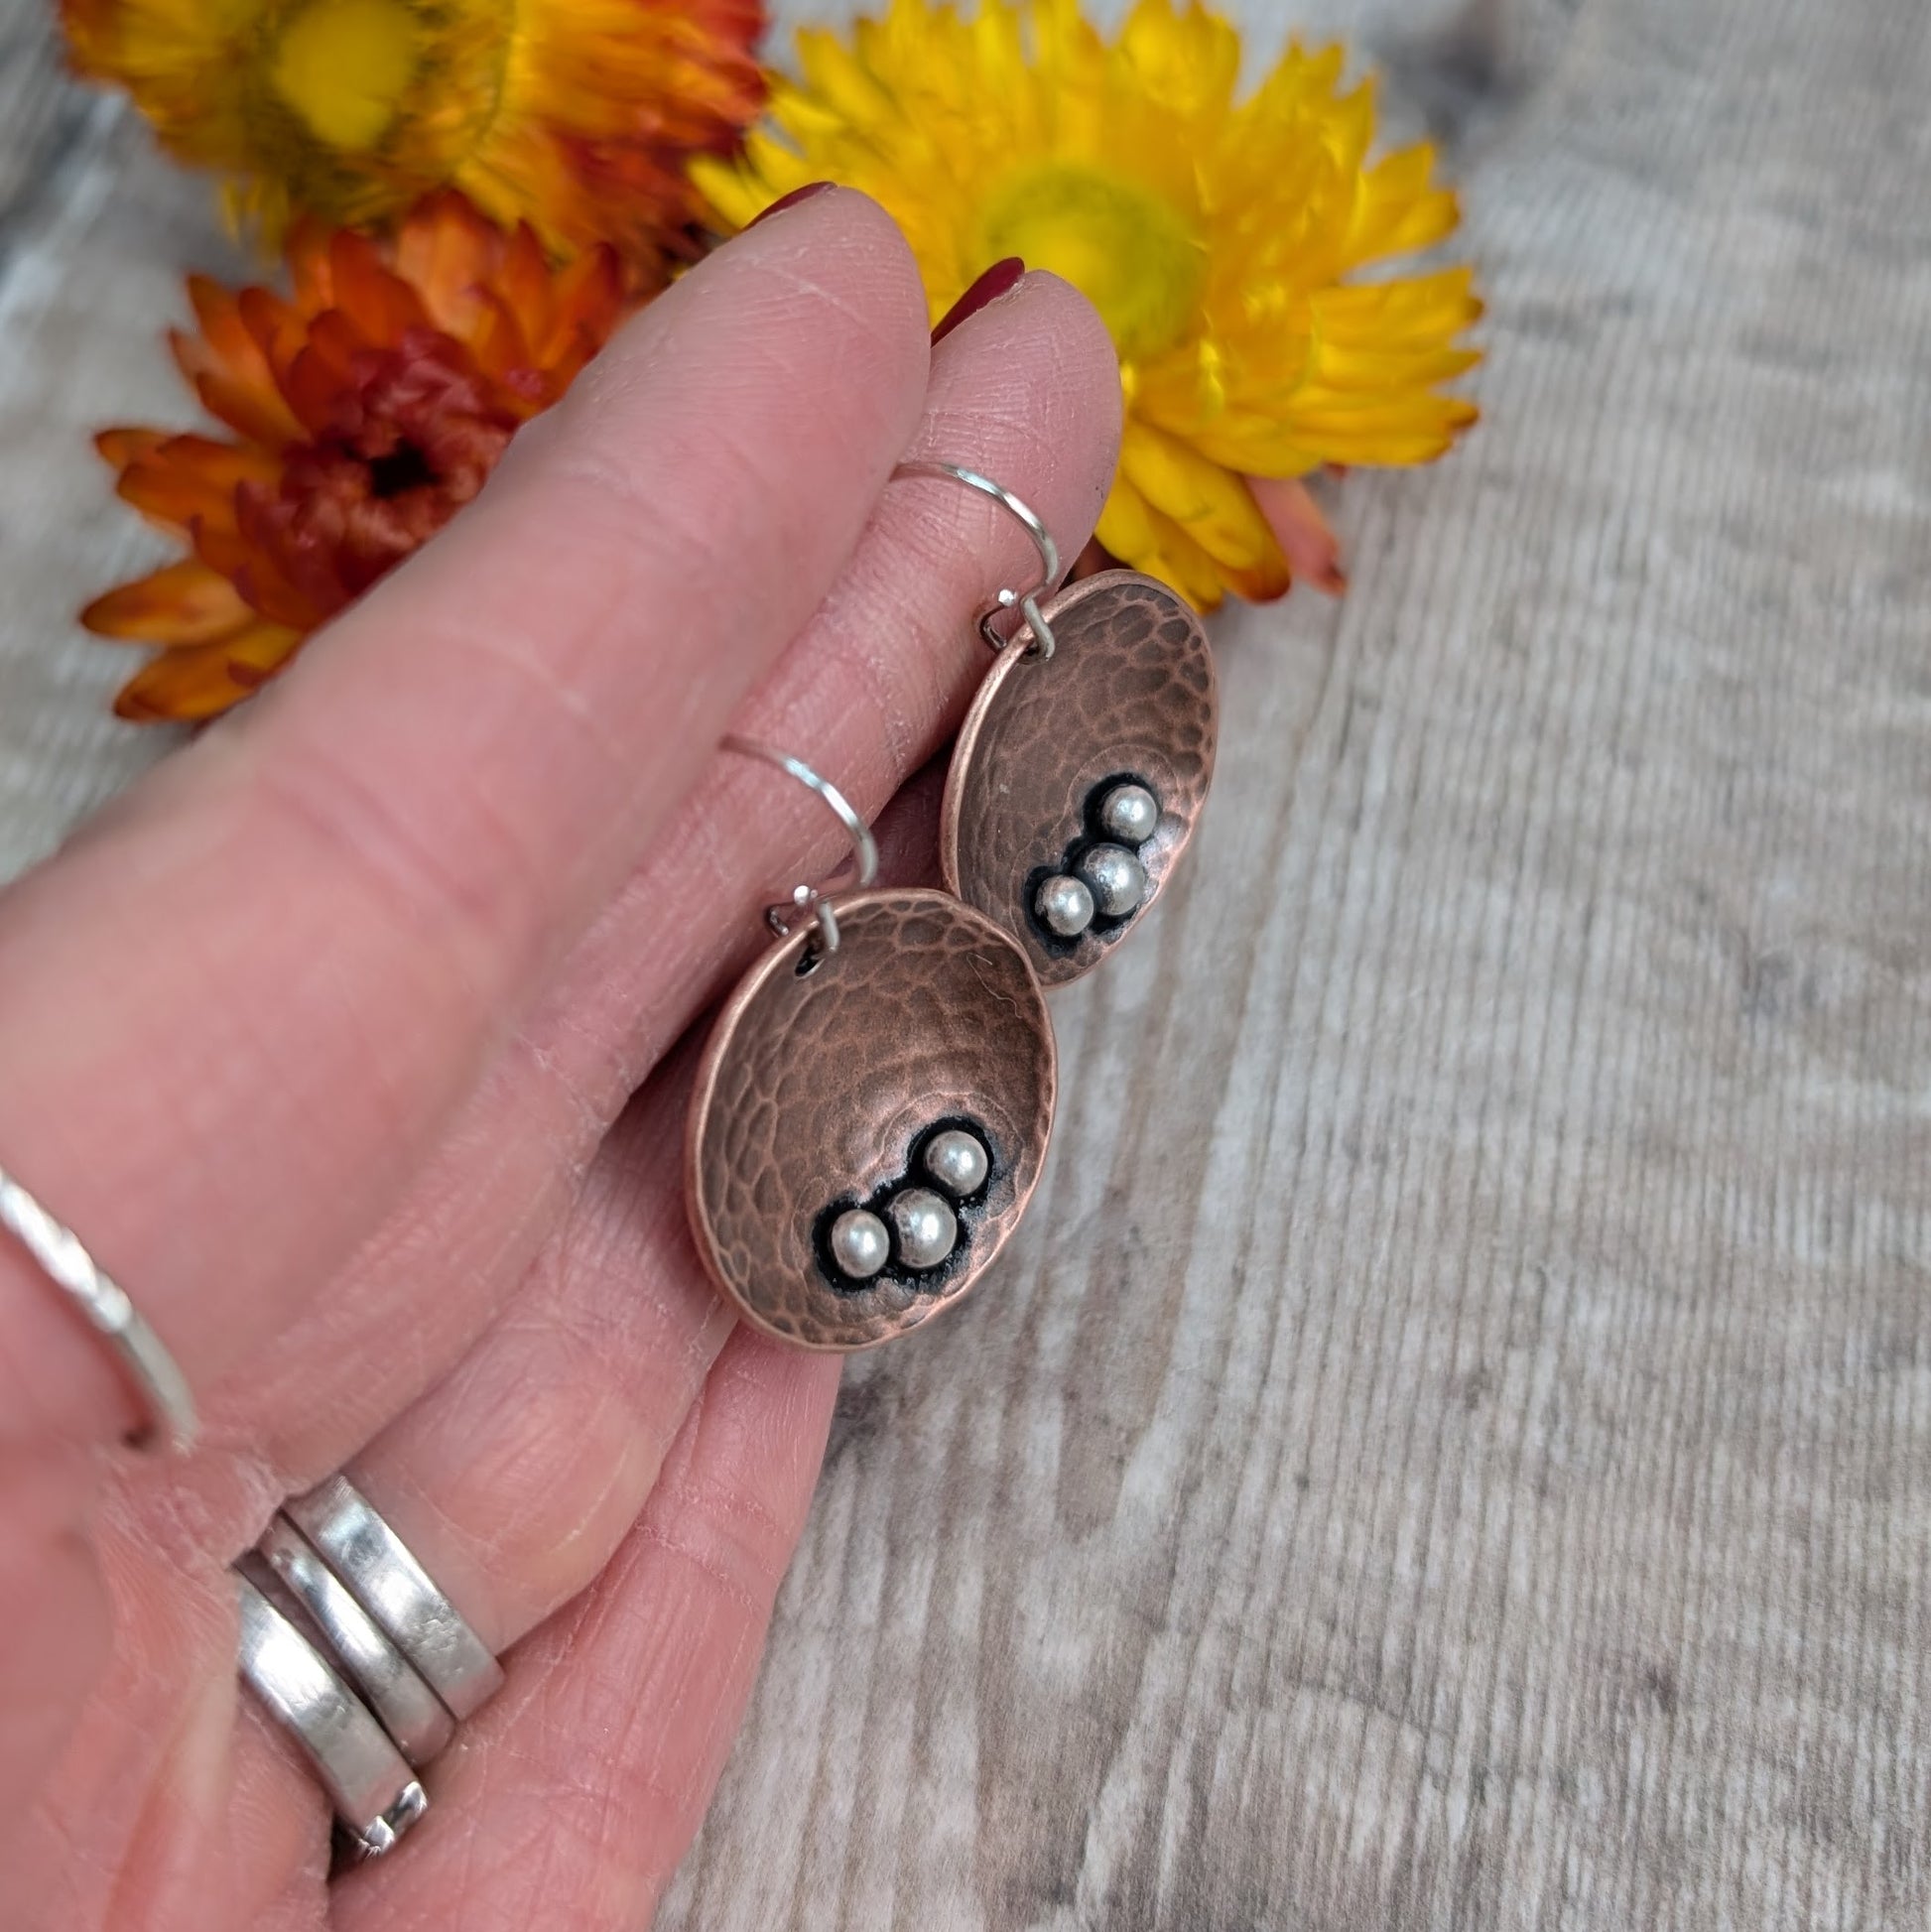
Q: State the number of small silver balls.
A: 6